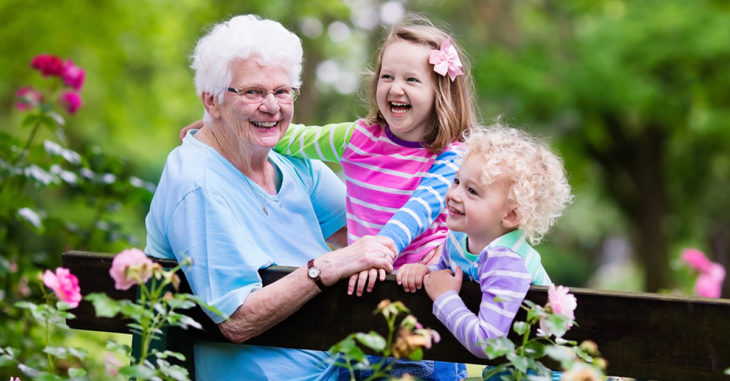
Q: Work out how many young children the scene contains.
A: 2